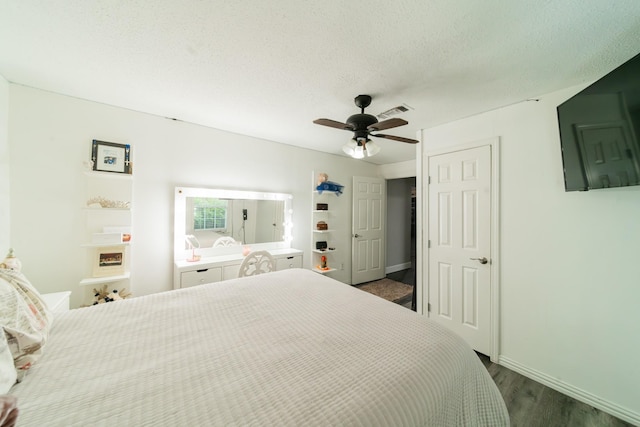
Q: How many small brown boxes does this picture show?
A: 2